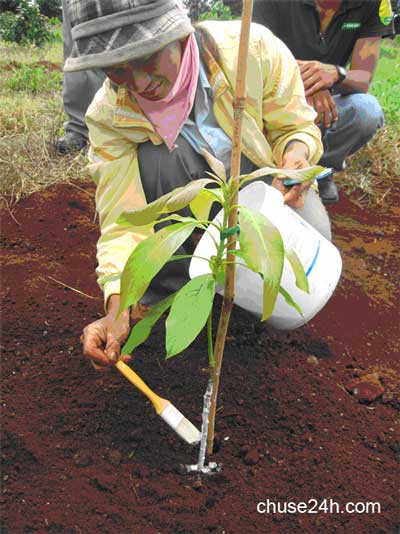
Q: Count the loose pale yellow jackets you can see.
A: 1